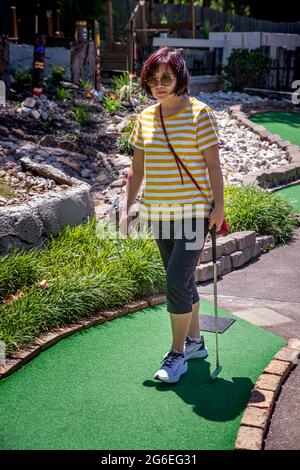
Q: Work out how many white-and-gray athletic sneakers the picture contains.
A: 2